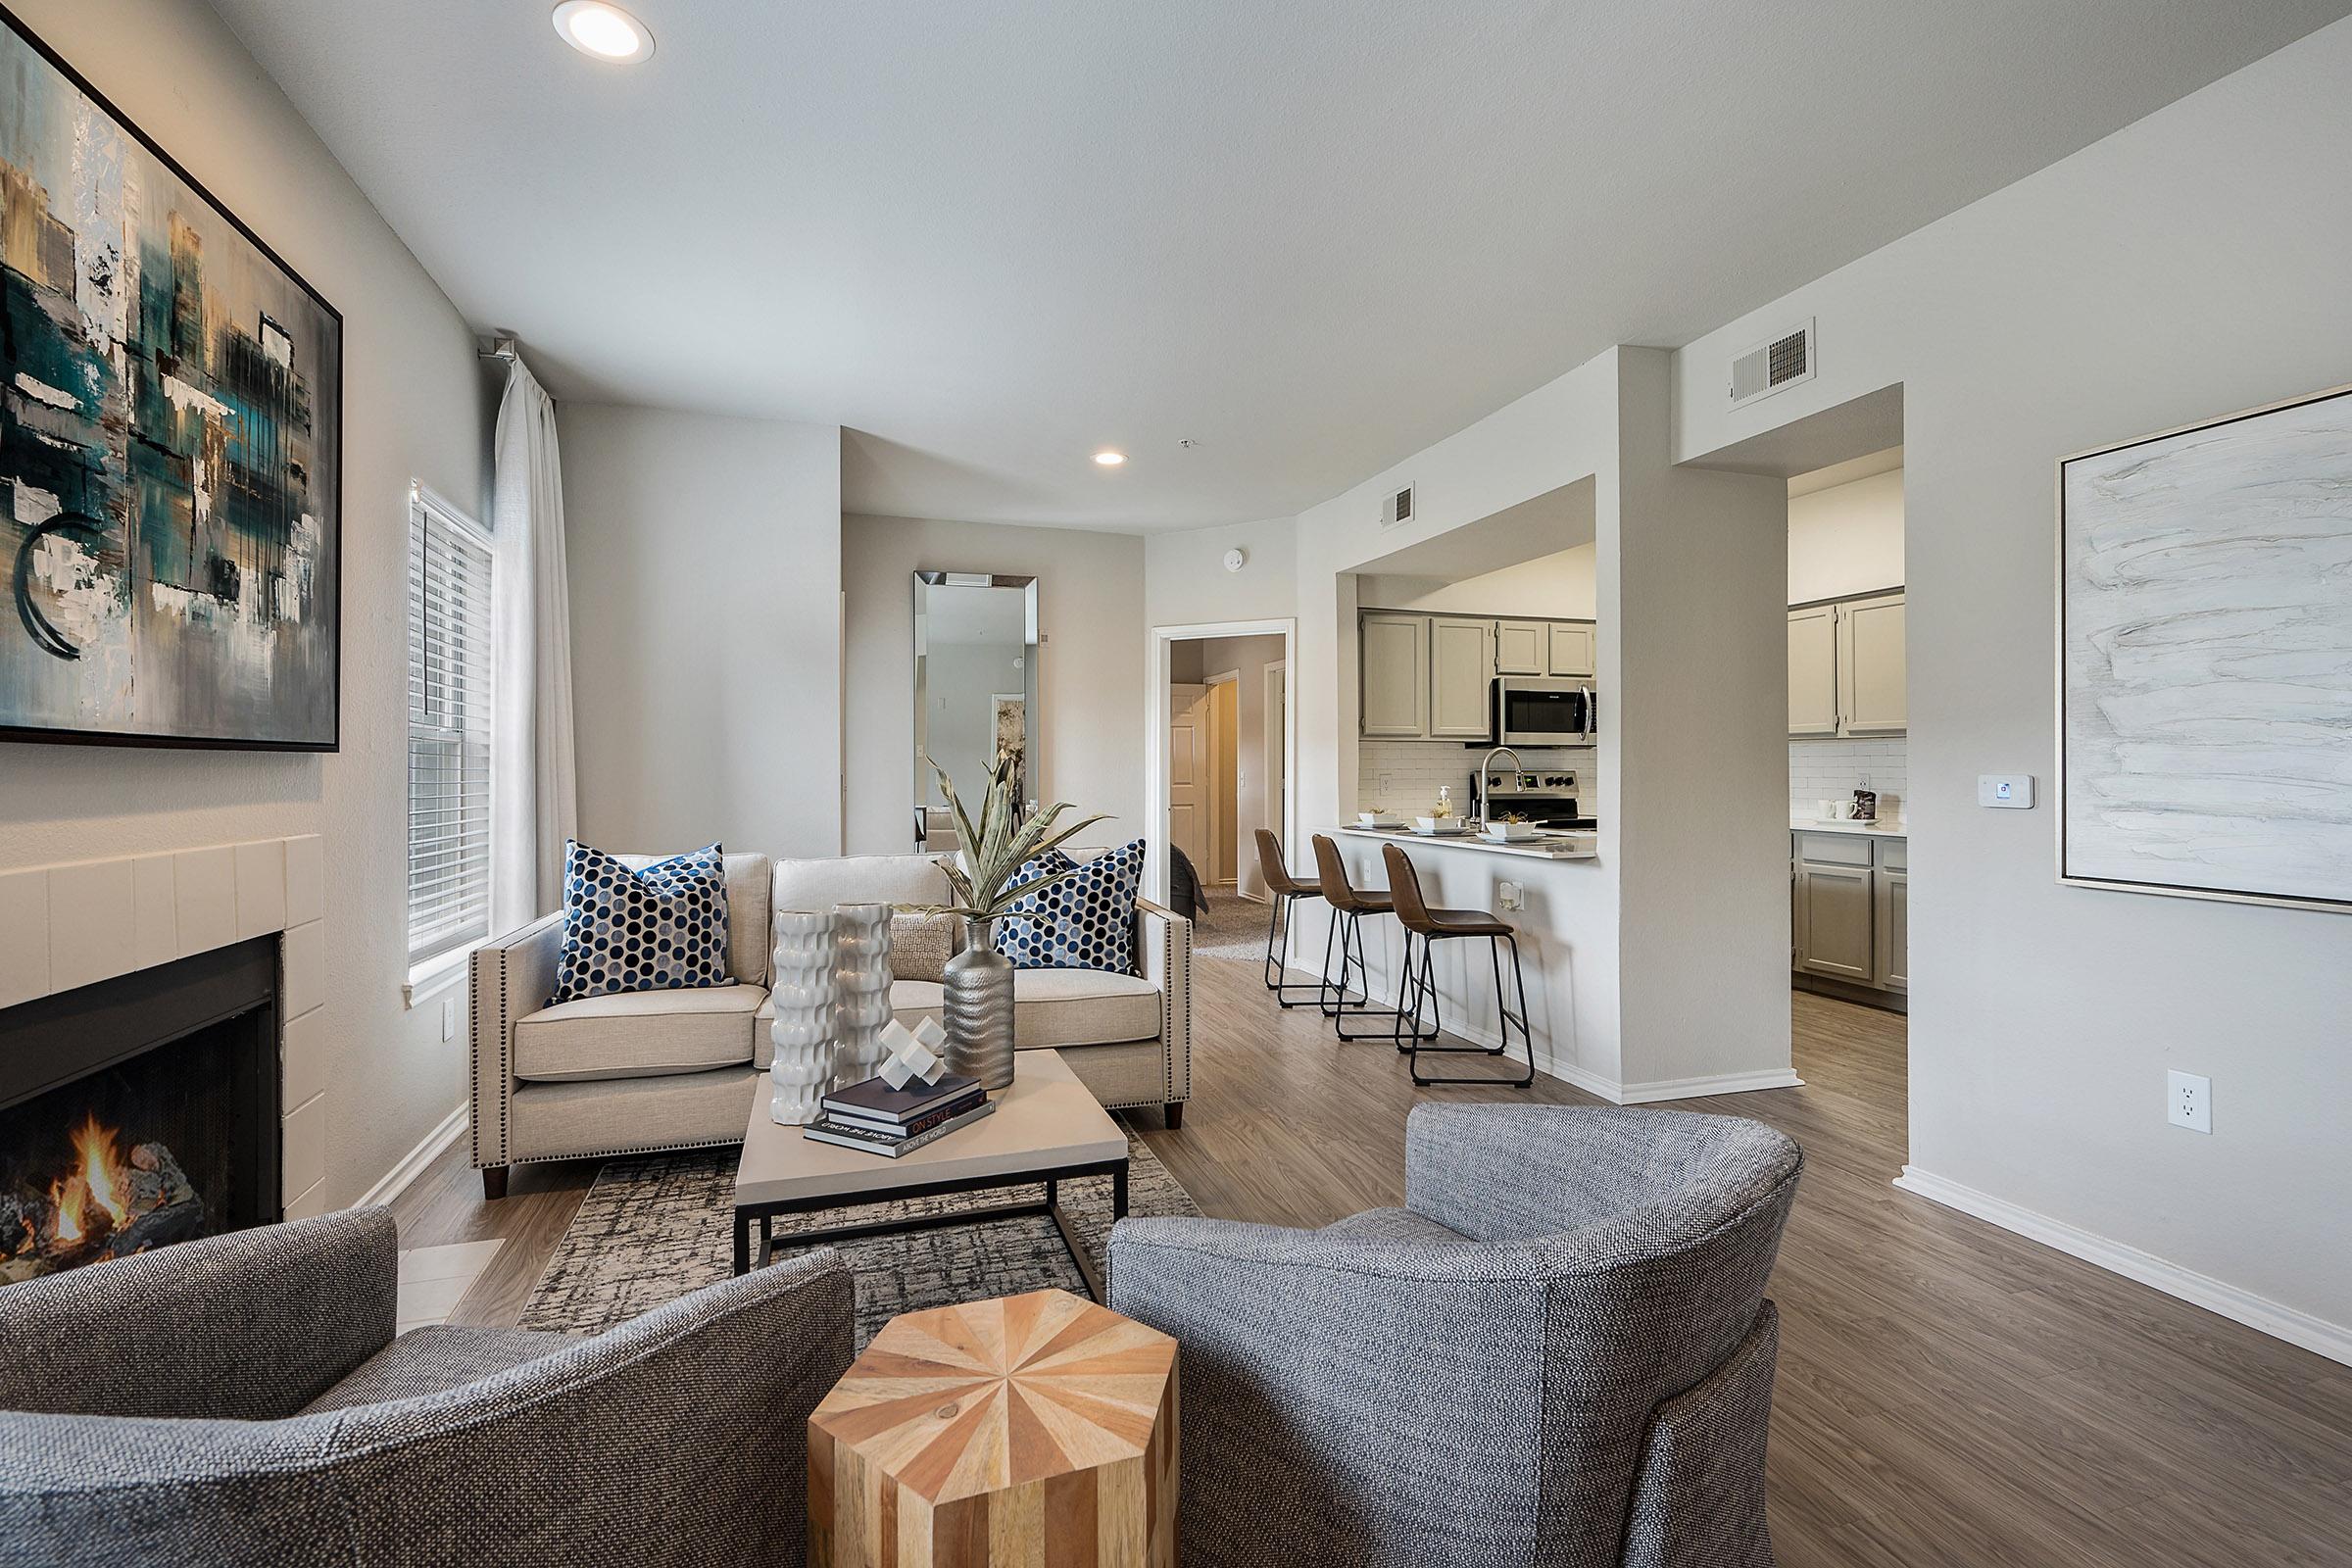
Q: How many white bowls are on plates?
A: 3